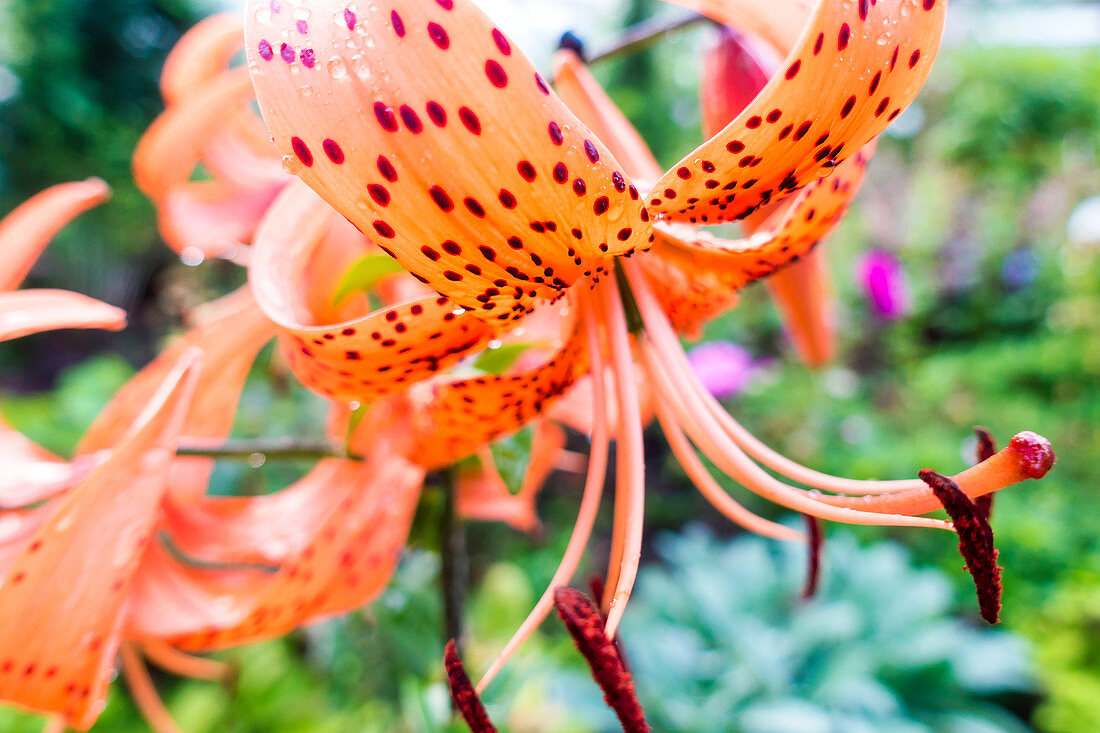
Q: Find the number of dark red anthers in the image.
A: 6